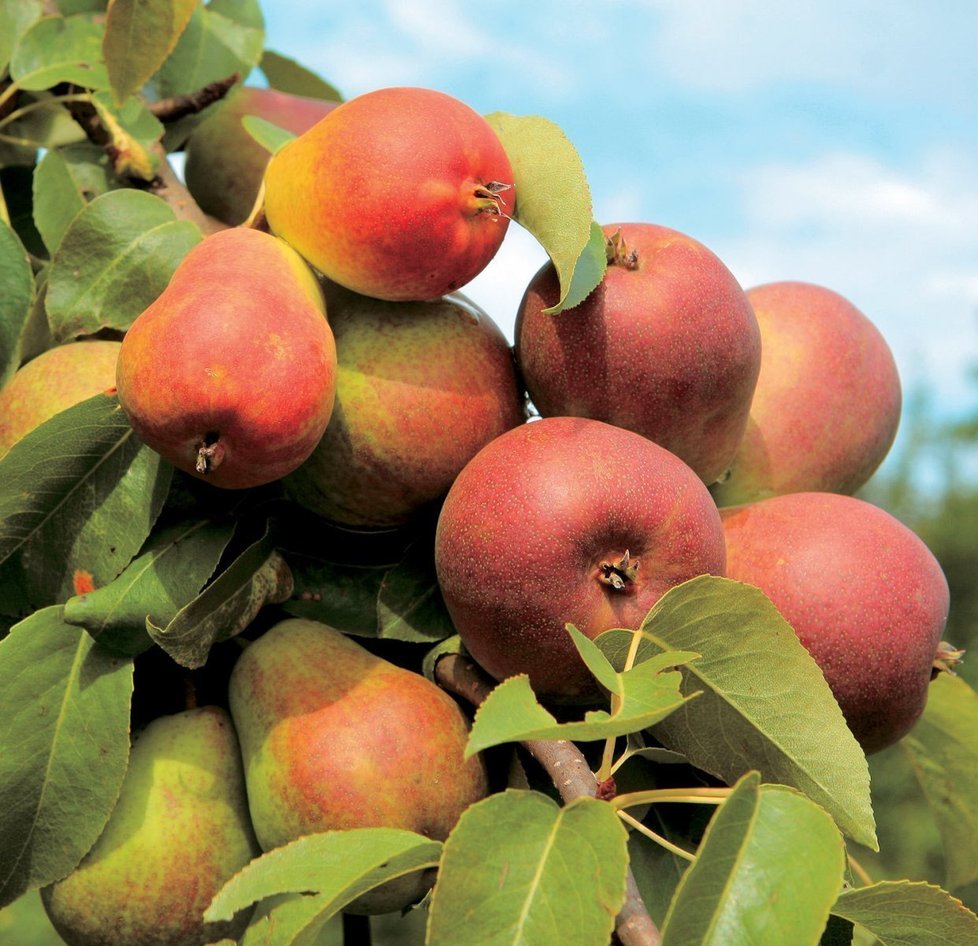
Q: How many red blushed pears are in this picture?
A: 11